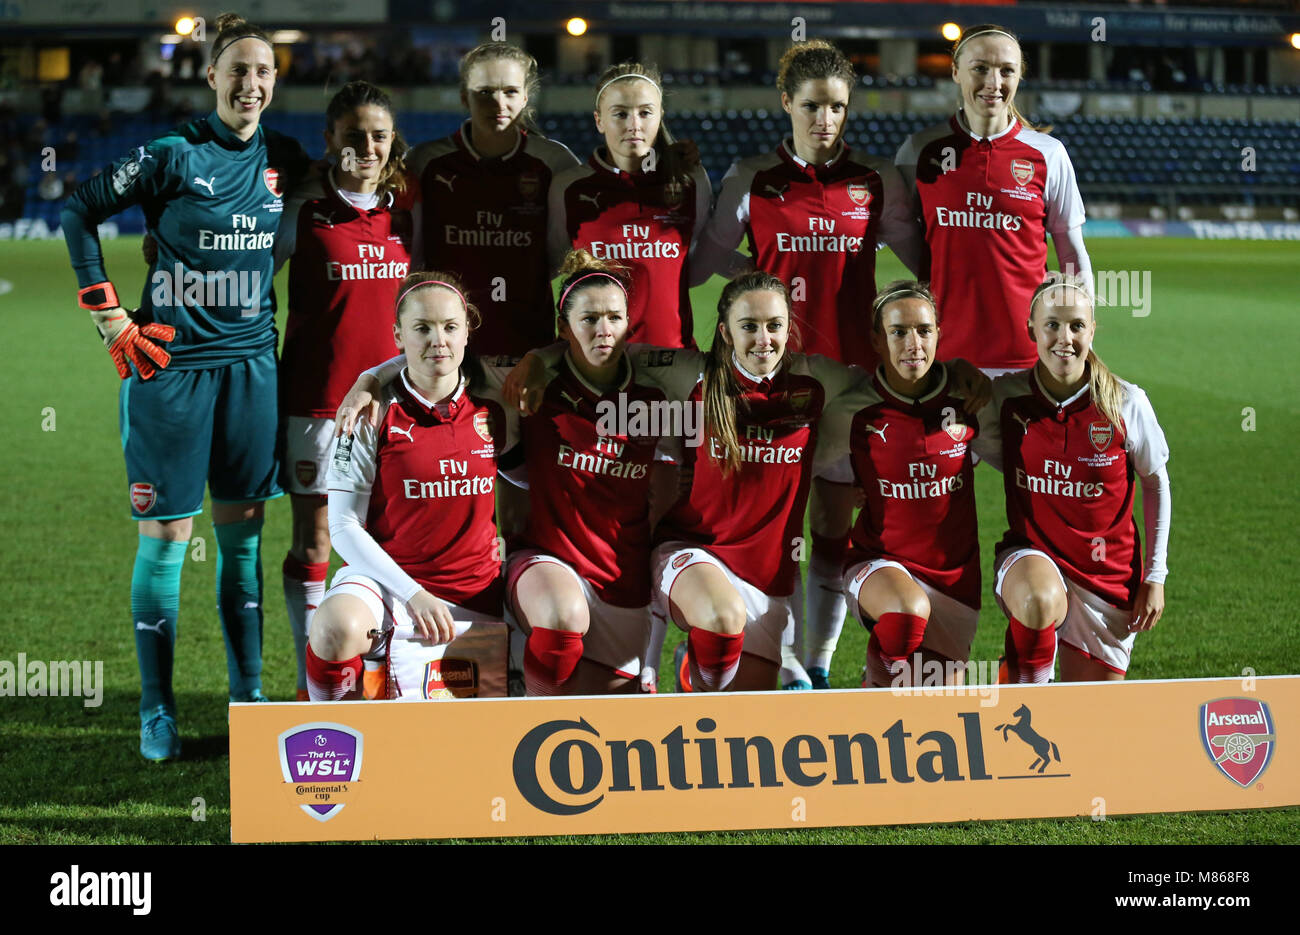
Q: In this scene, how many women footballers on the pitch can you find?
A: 11